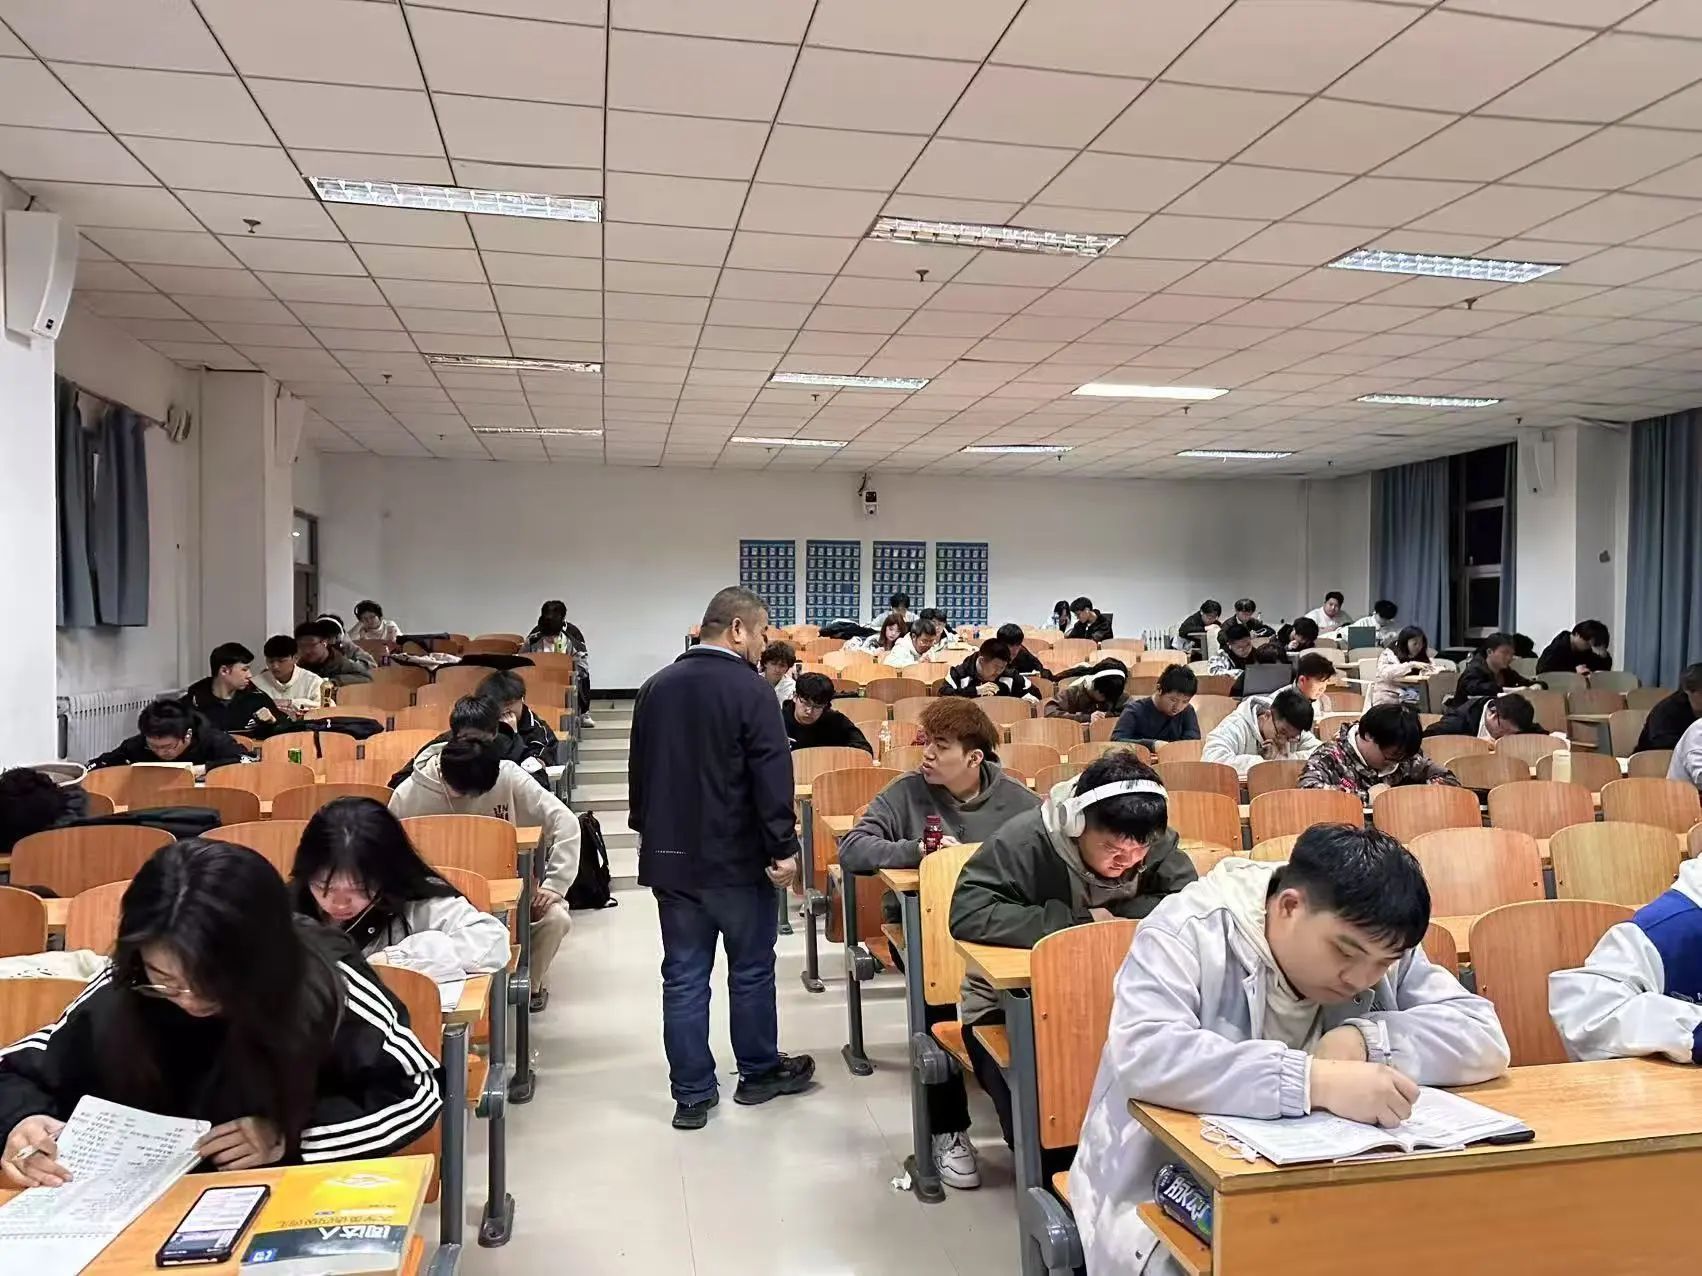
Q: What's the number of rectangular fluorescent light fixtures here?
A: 11